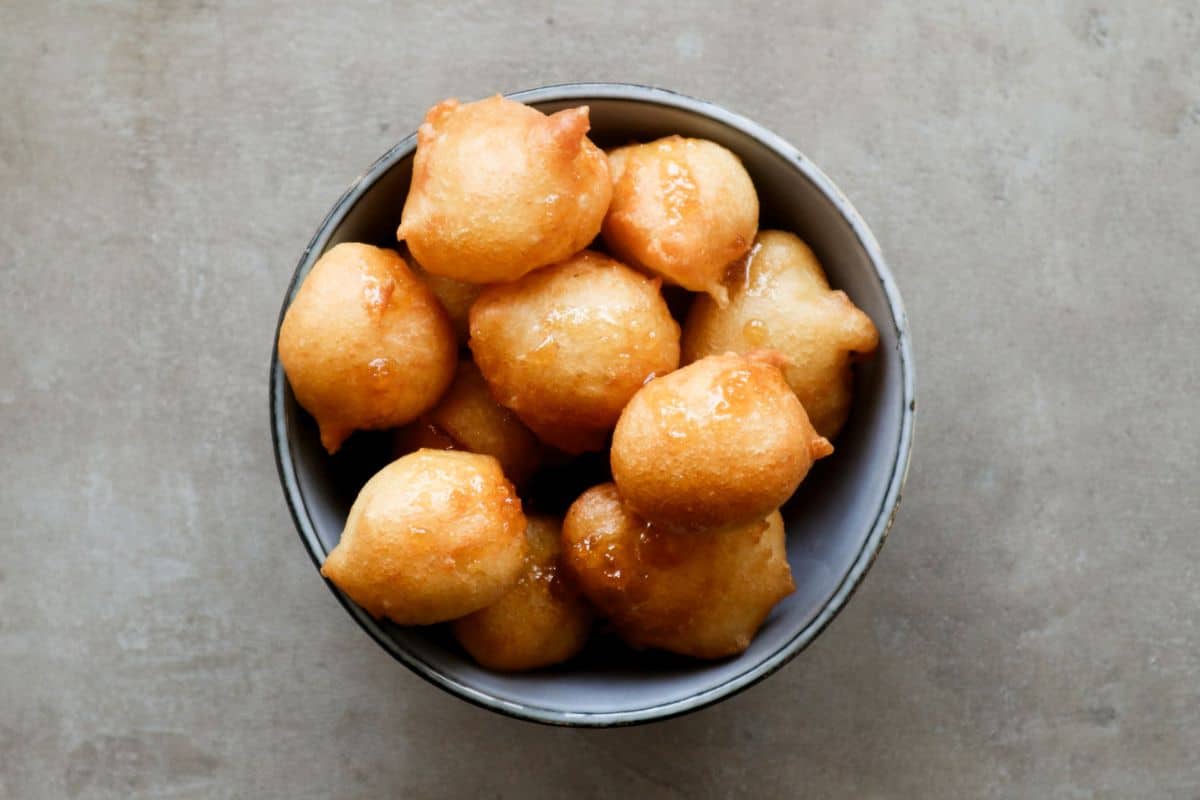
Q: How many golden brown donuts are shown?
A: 11